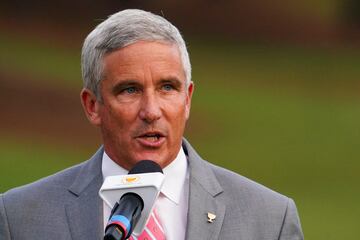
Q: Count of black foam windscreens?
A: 1